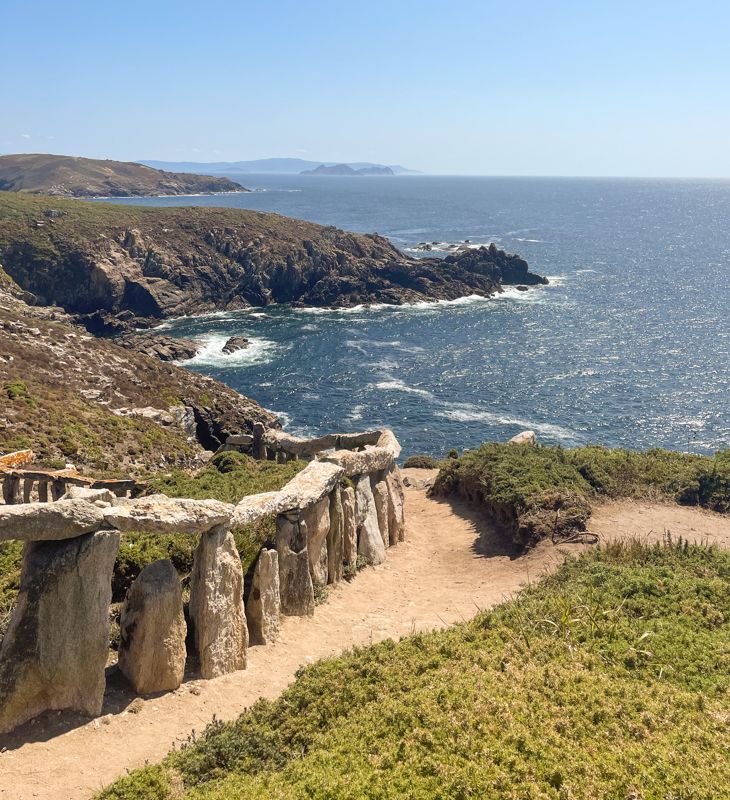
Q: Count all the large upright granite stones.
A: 11